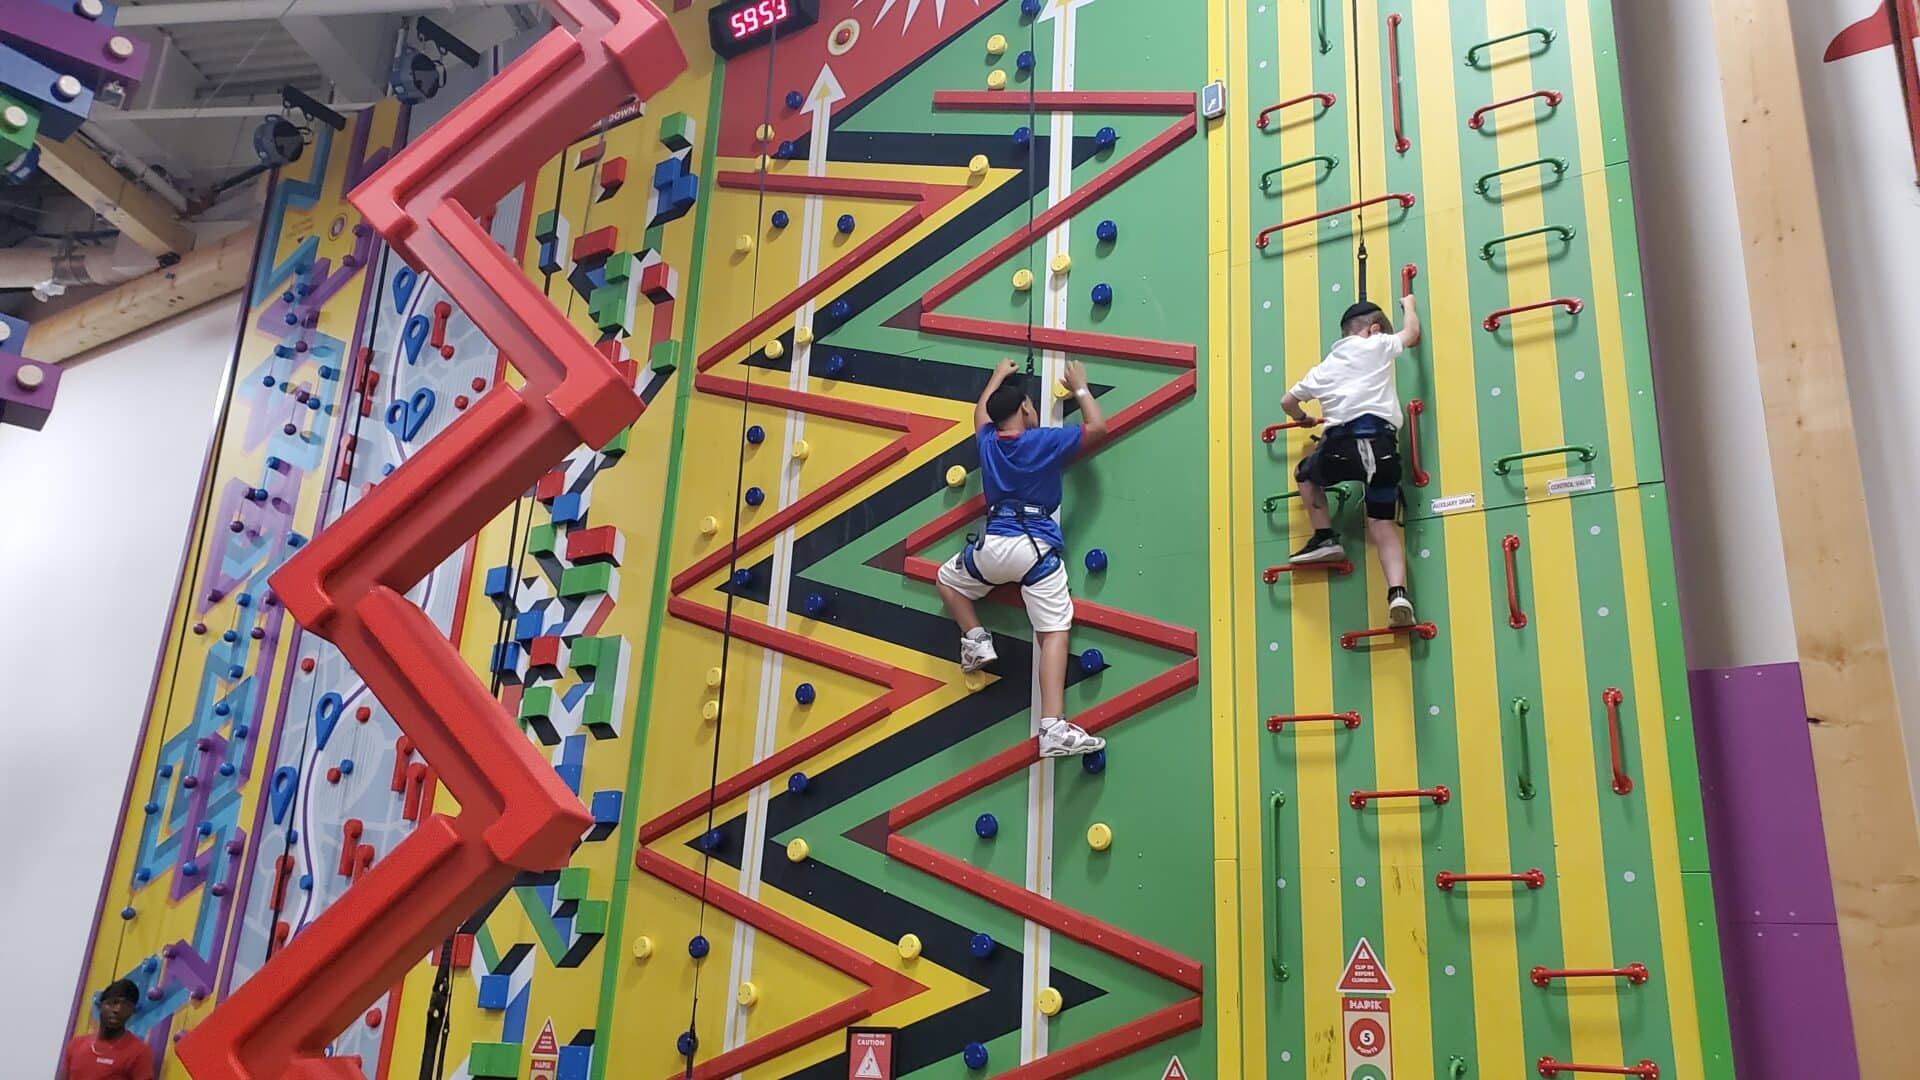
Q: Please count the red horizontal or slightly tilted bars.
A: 12